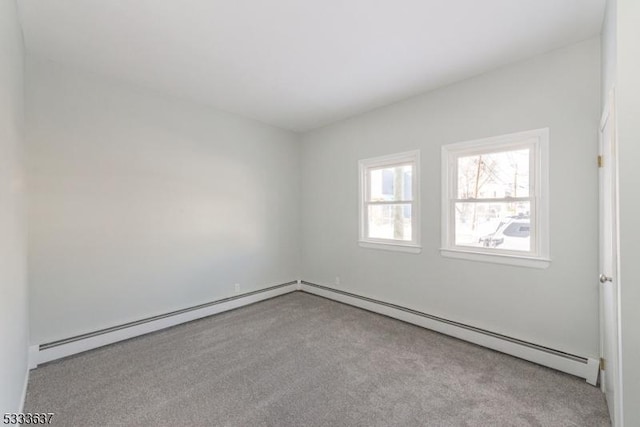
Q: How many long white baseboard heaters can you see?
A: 2